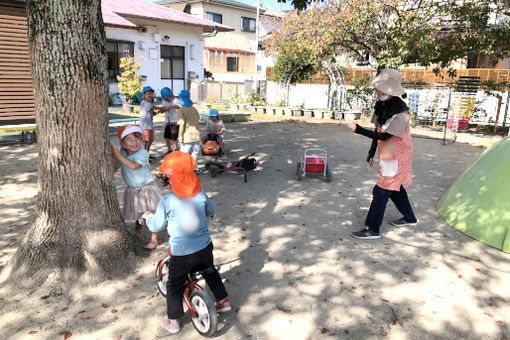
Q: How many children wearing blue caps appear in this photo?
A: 4